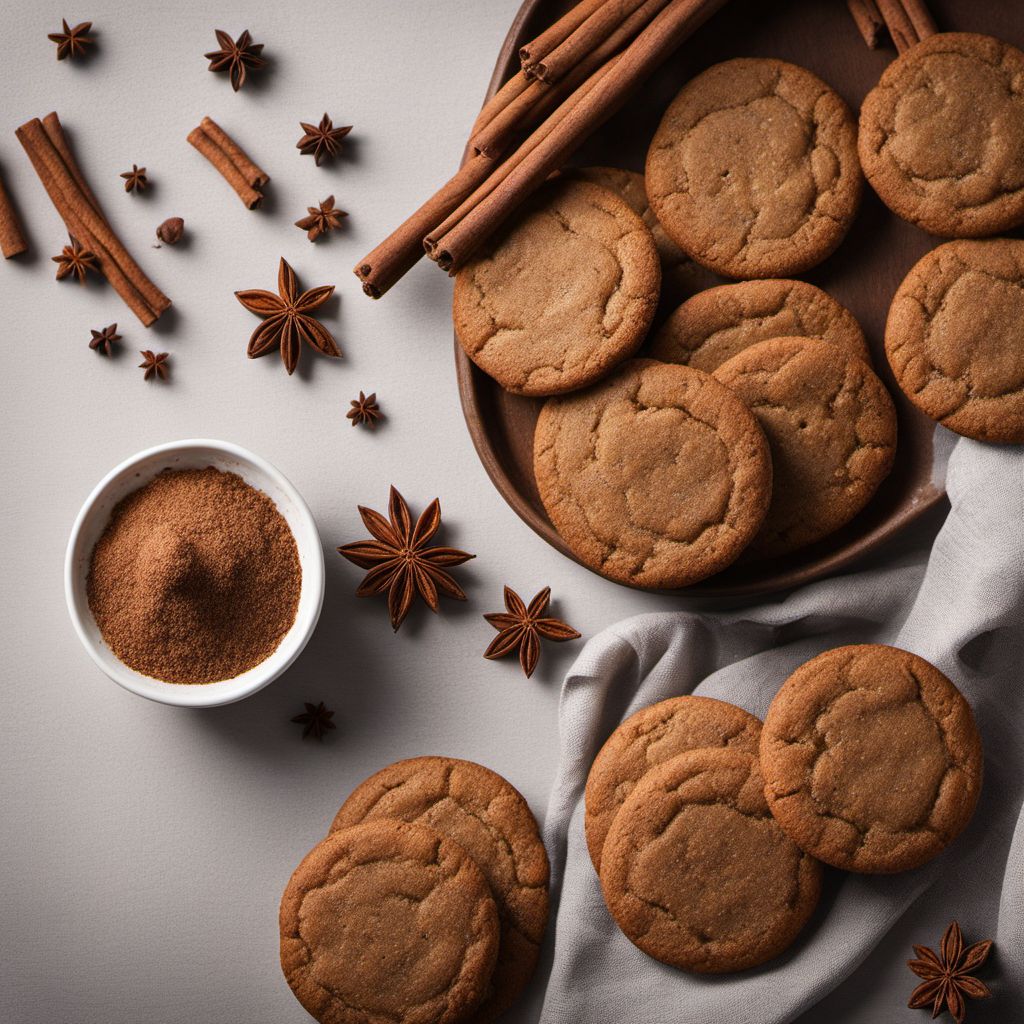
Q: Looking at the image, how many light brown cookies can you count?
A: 13